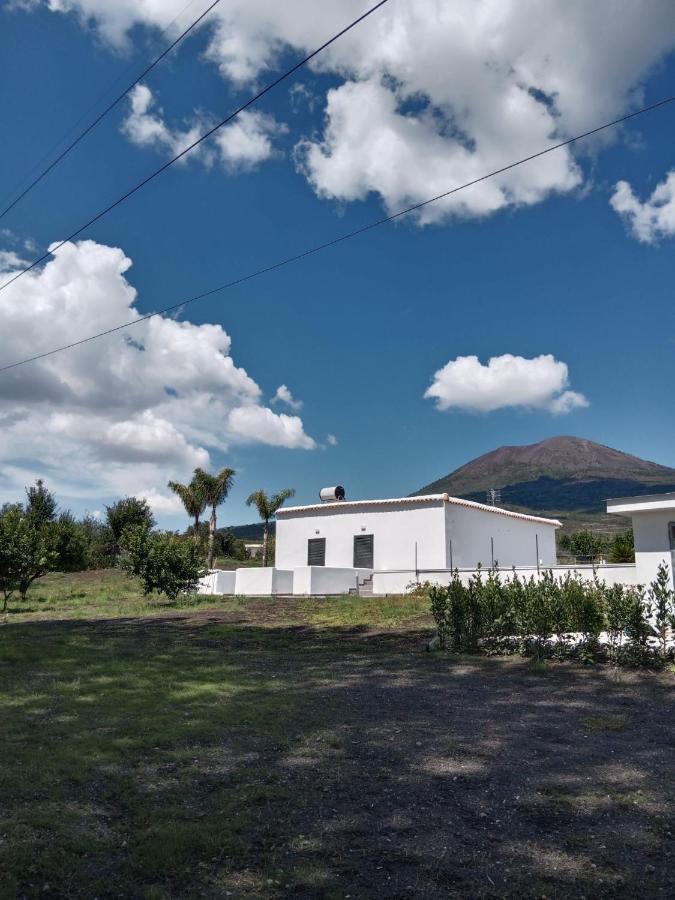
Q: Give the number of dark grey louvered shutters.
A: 2